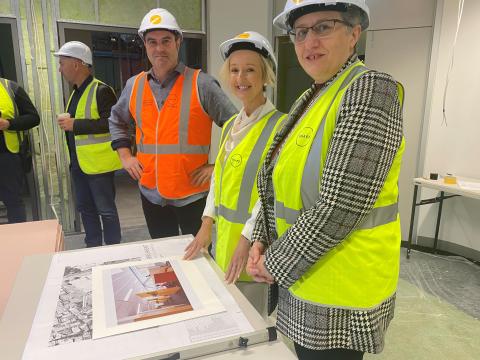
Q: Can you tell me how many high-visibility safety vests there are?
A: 5